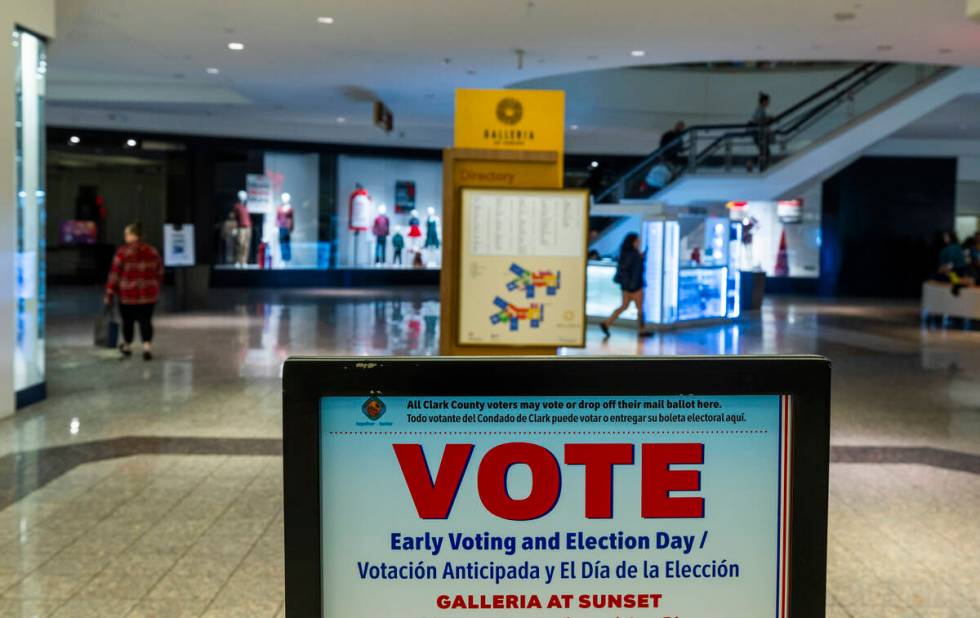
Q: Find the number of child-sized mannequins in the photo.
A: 4